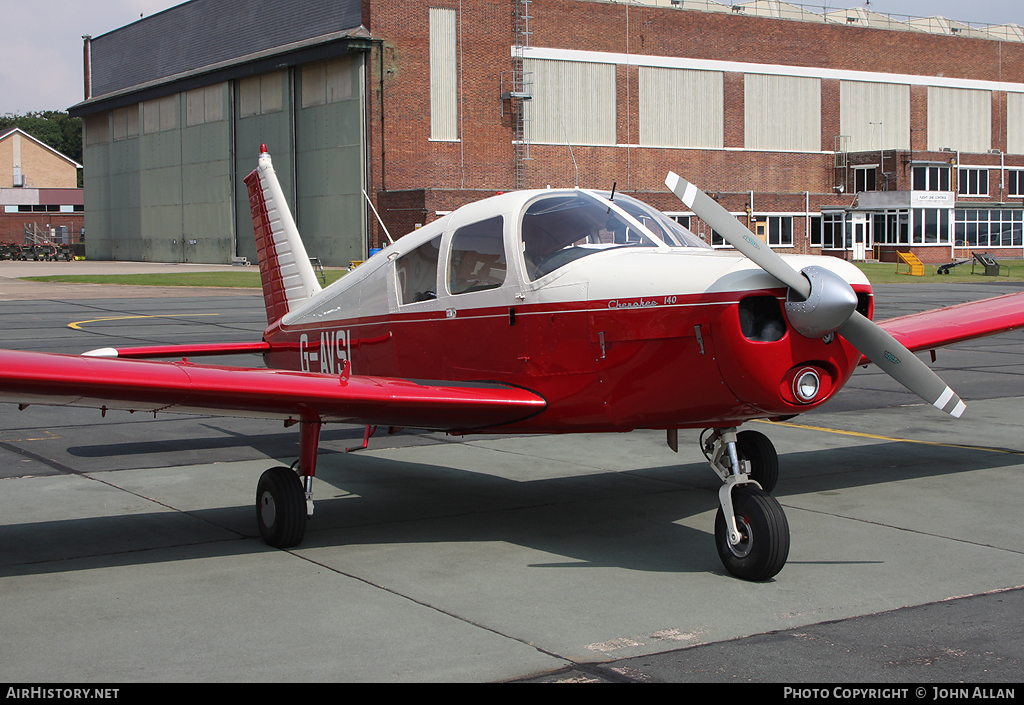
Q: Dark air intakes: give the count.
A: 2